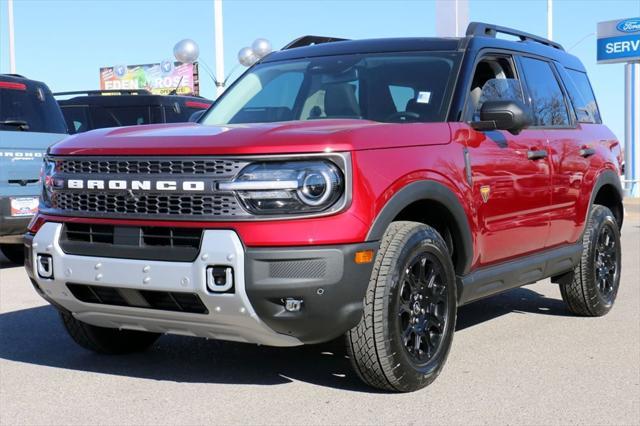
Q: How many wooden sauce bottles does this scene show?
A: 0